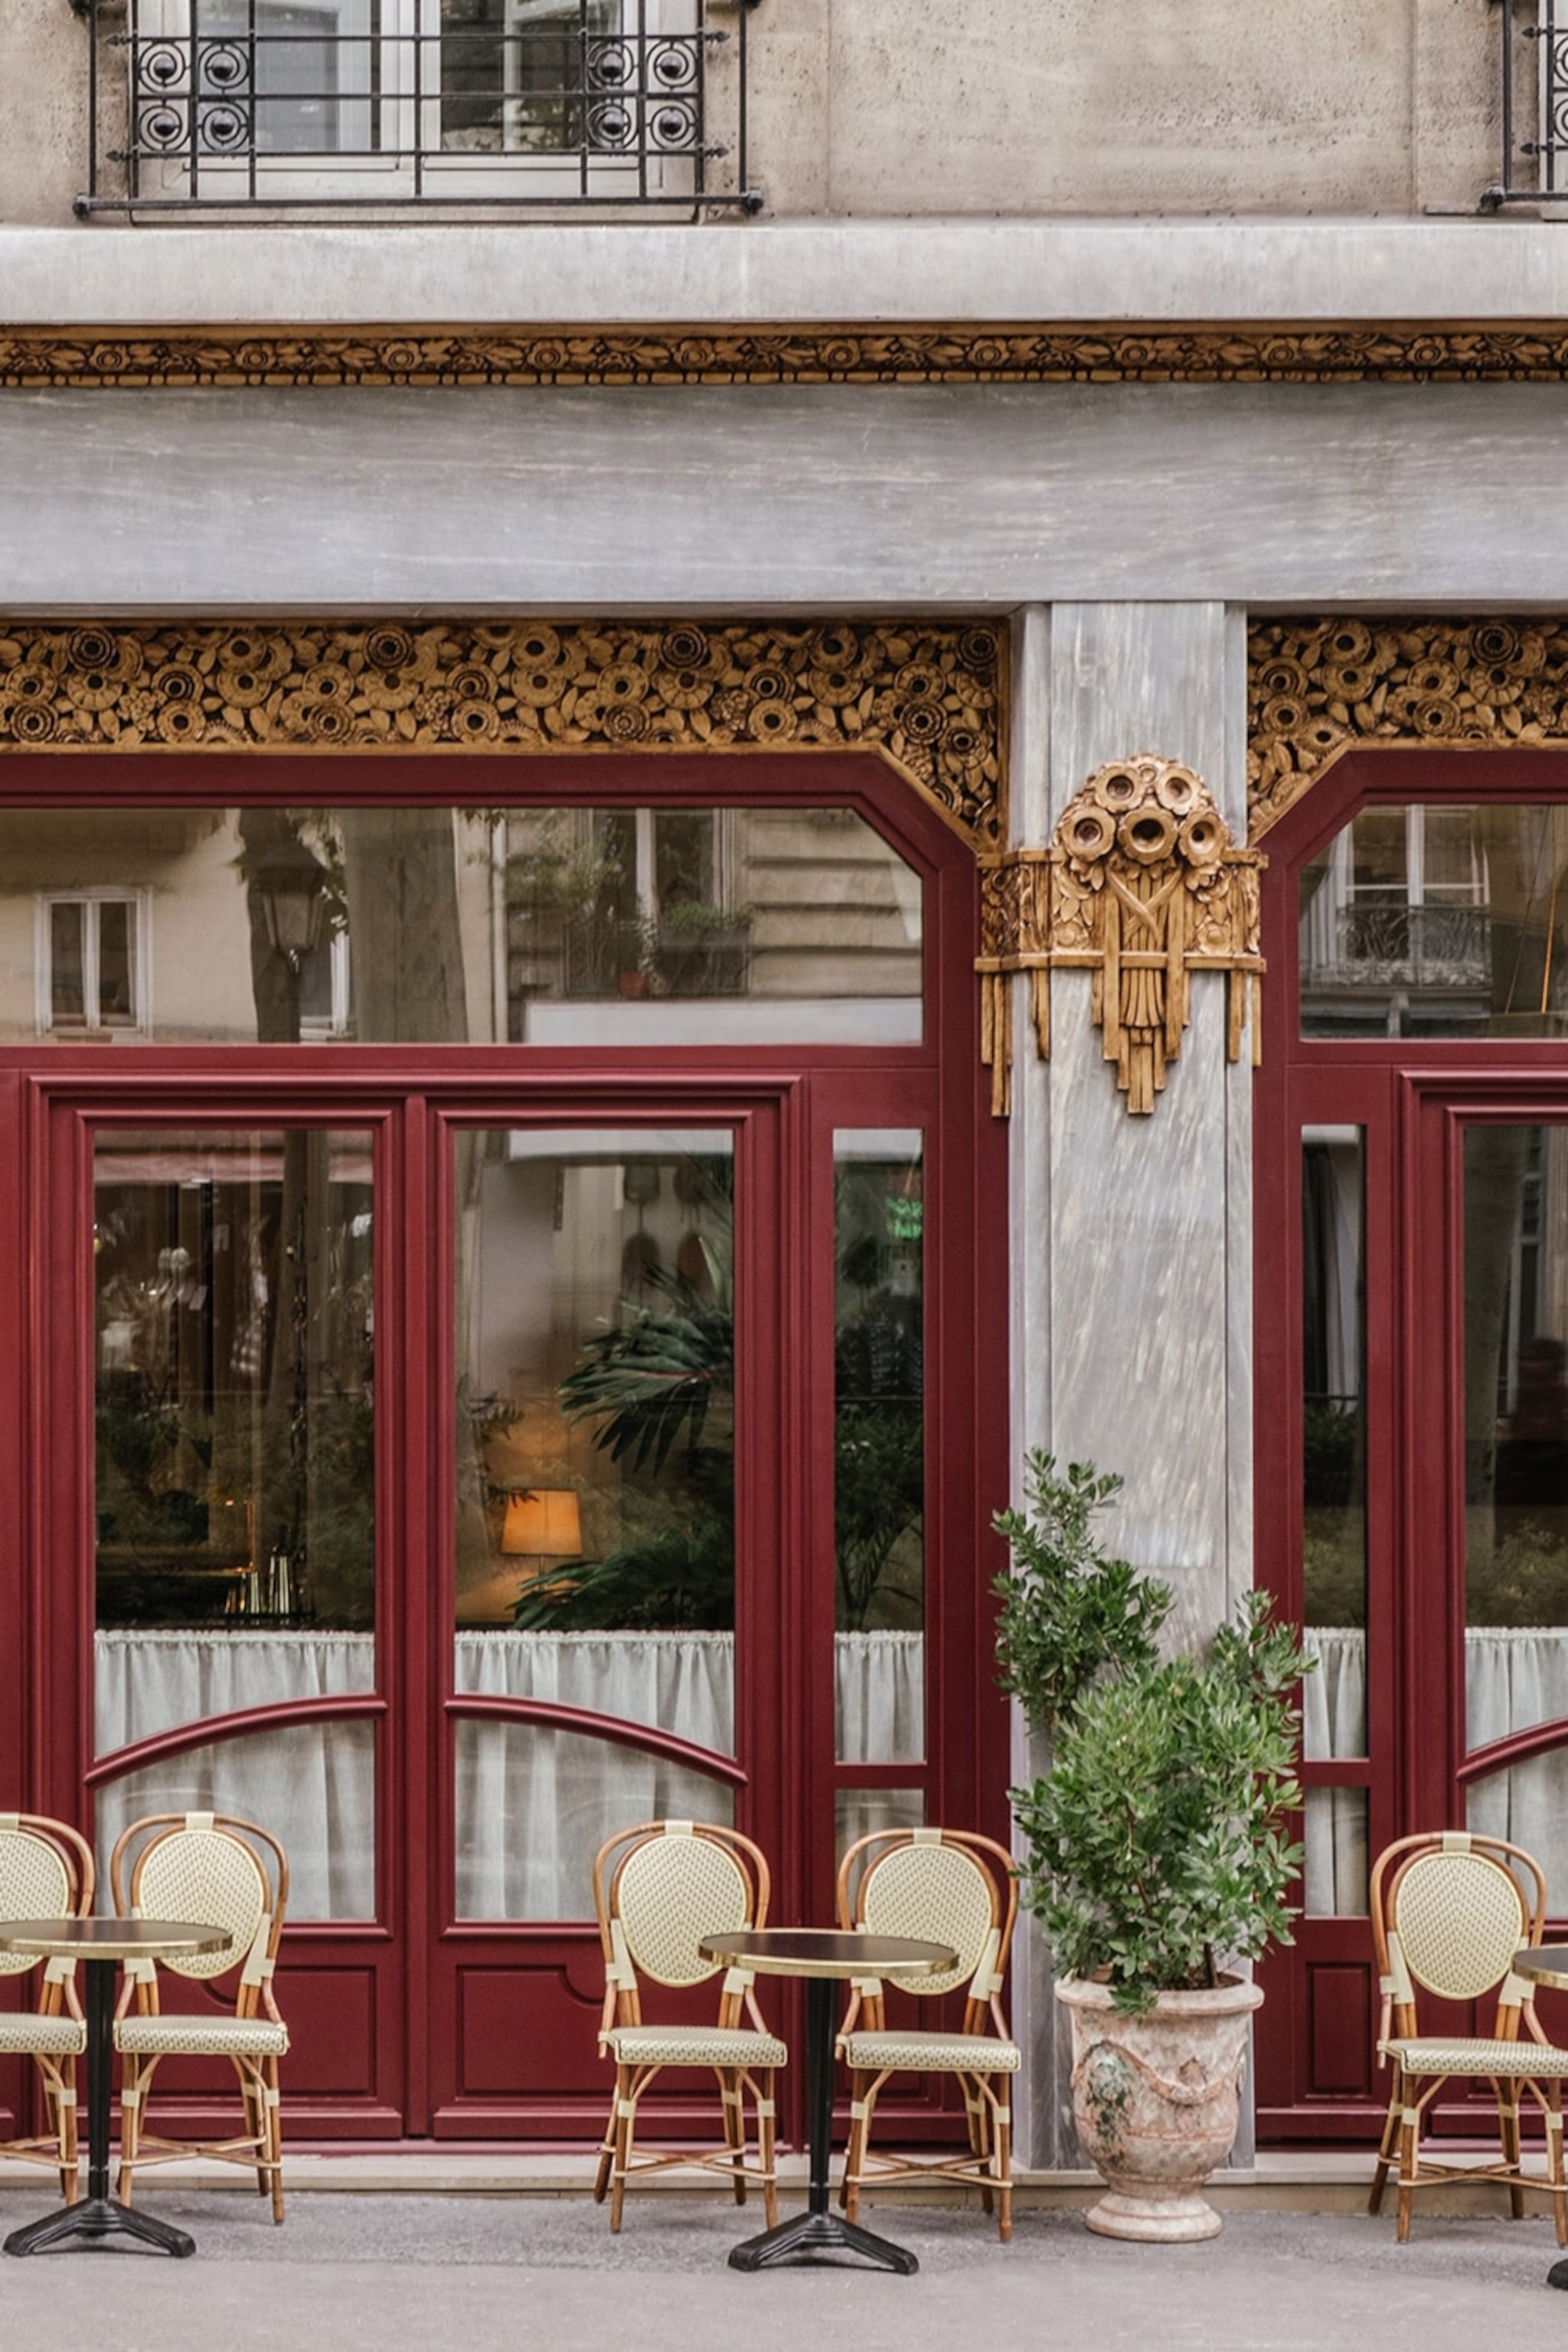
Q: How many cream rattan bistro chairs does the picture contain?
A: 5